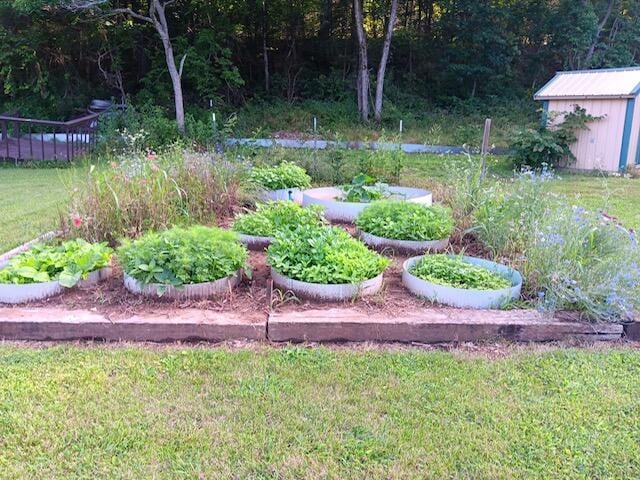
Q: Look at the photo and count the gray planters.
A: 8